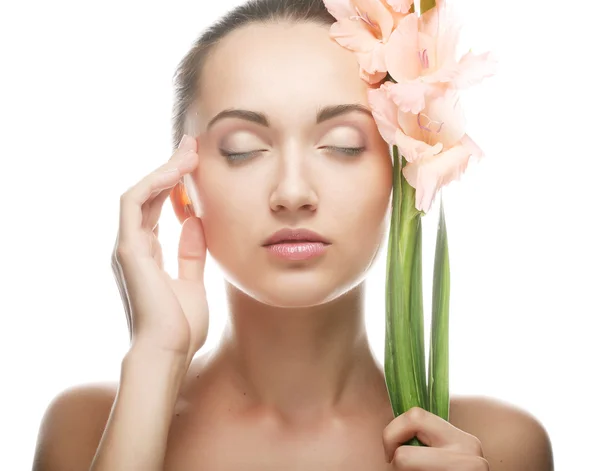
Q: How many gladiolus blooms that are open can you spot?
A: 3